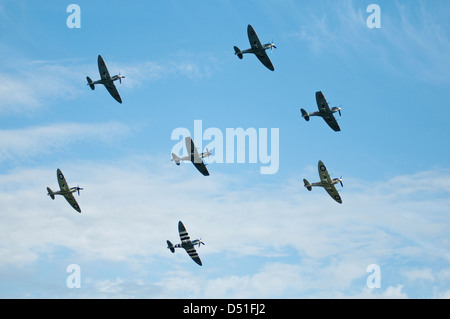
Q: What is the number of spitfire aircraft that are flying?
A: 7